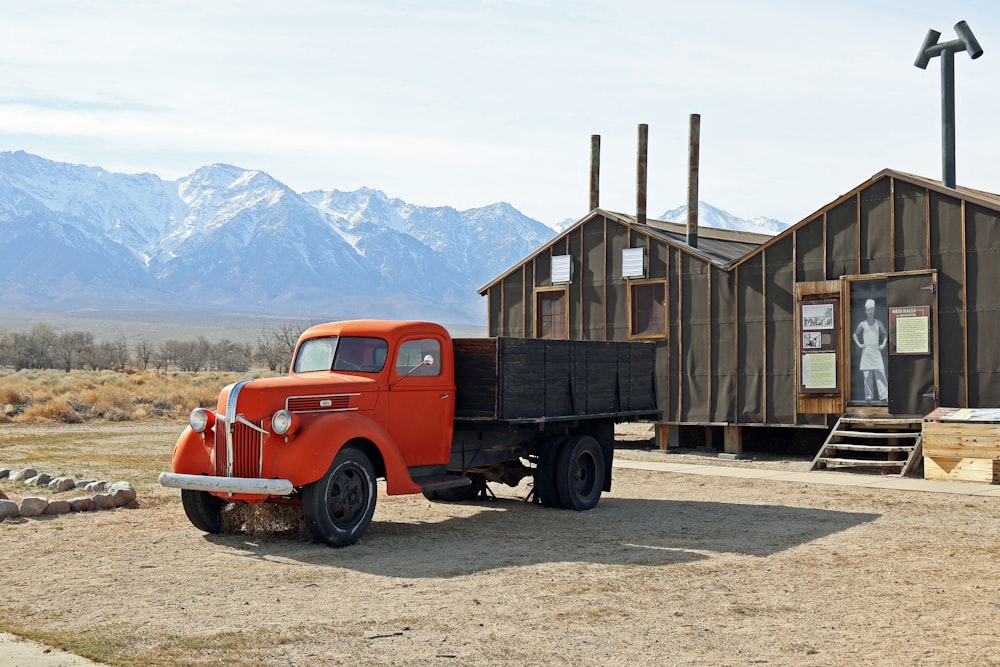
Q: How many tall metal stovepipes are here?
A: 4